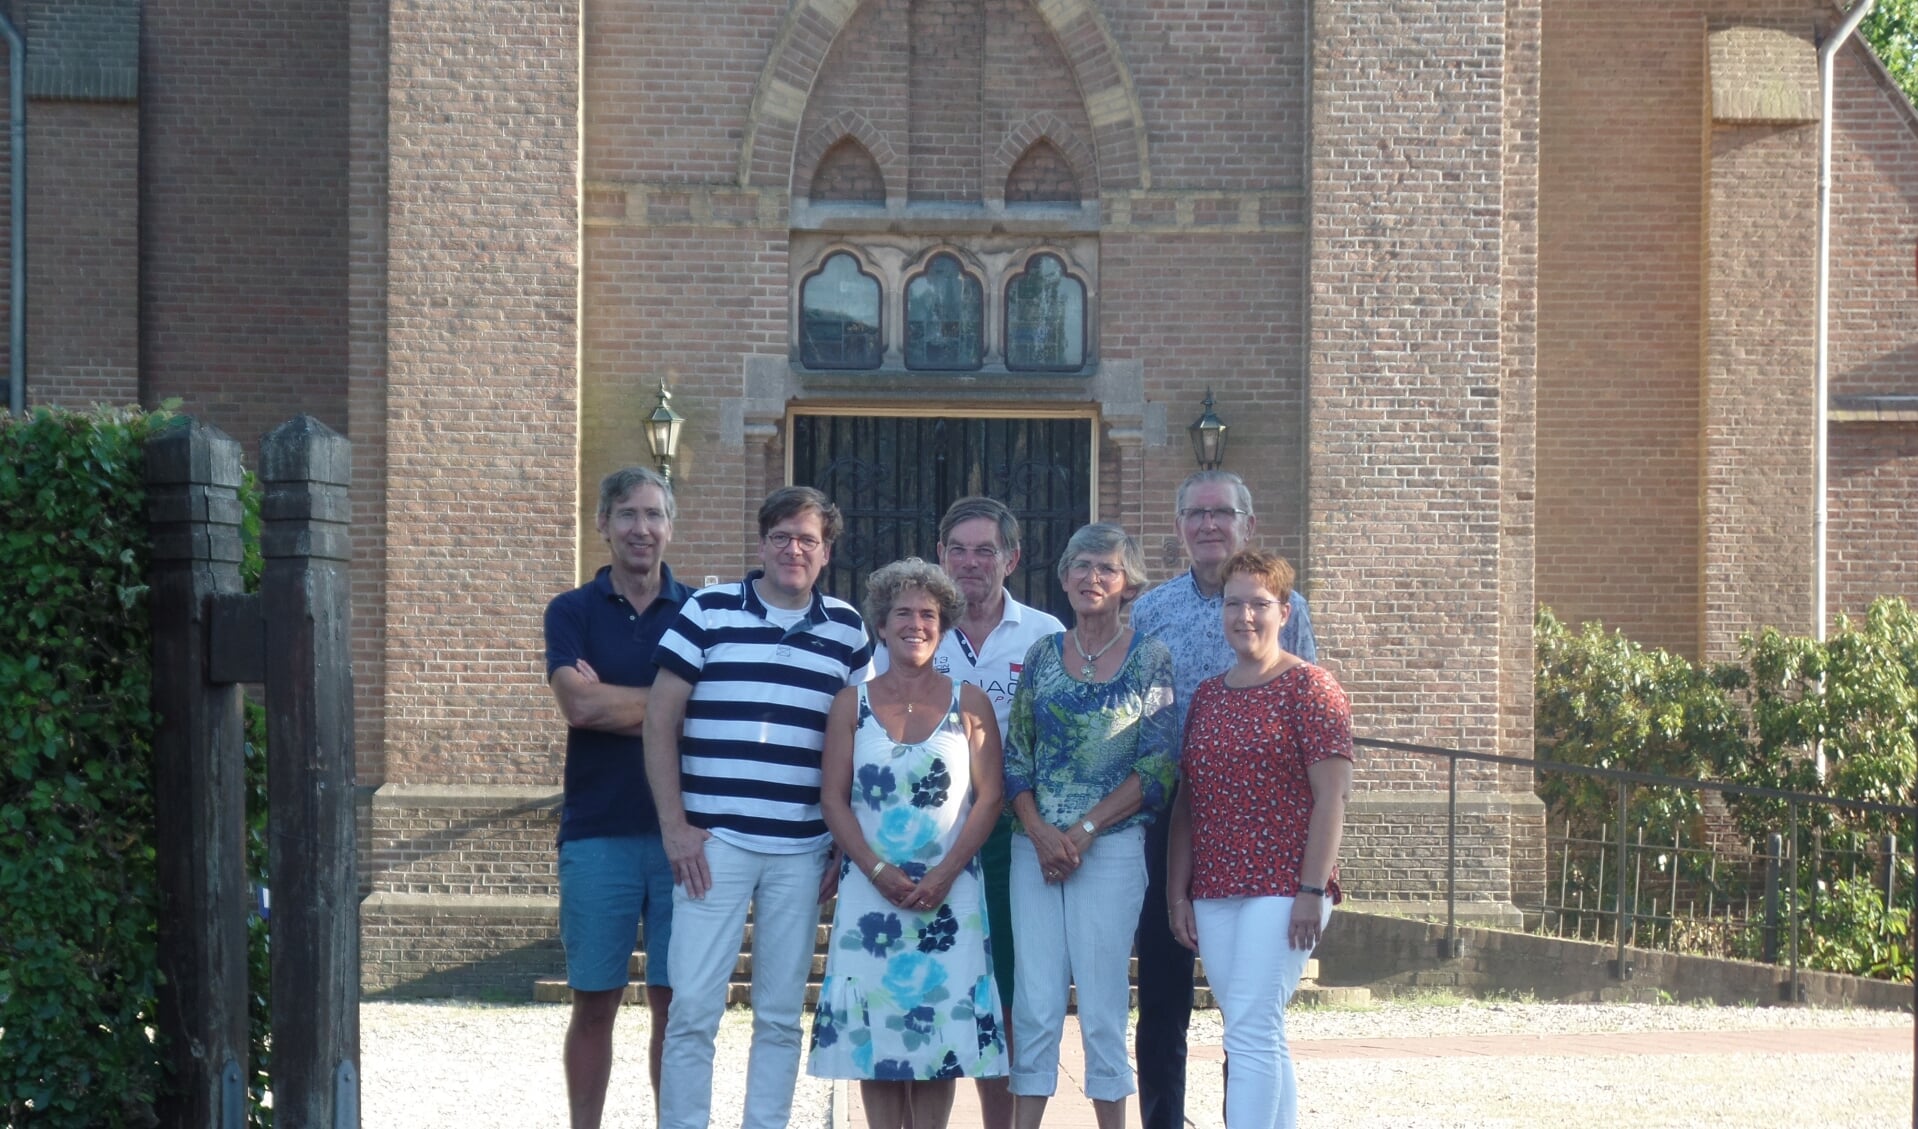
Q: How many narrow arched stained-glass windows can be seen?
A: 3